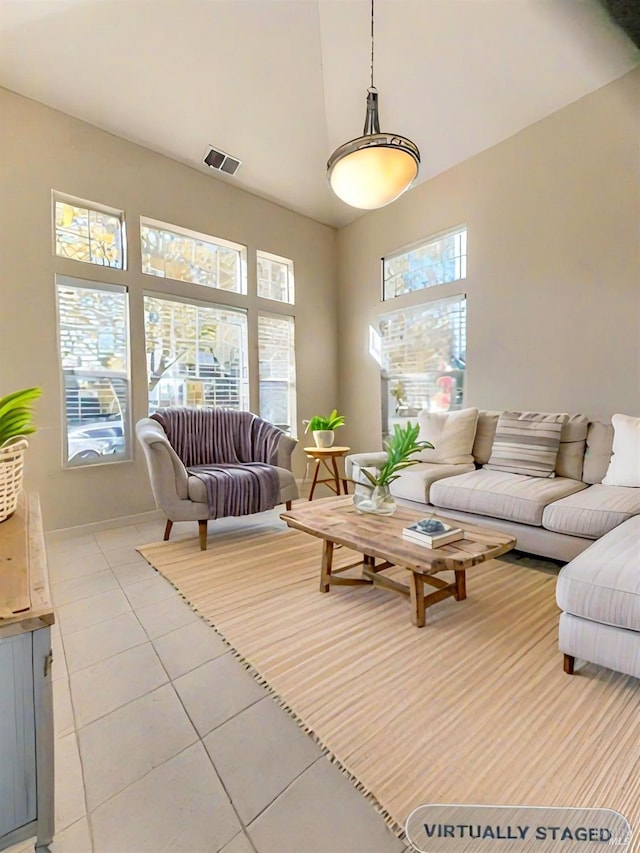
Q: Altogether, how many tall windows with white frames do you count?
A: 4